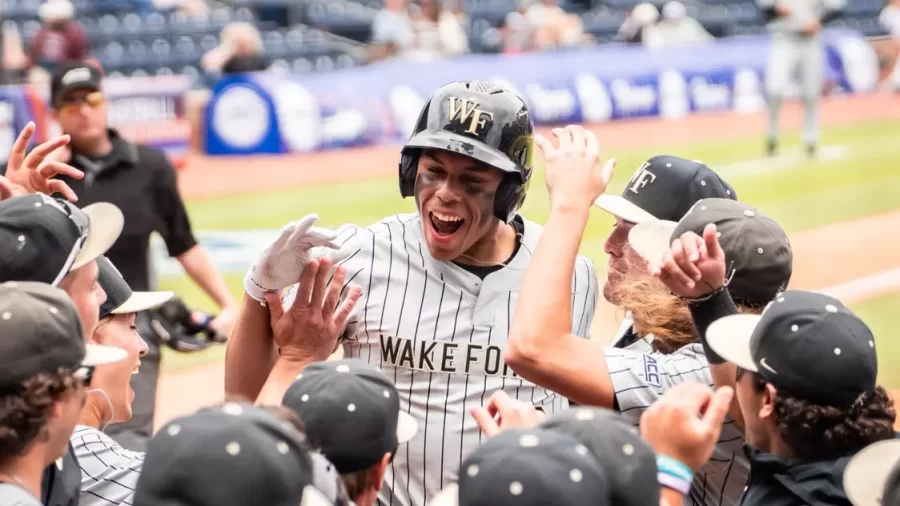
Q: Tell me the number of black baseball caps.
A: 12